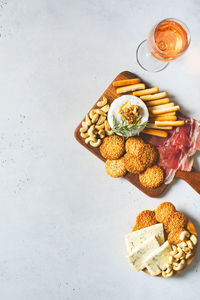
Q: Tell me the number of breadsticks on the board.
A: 12